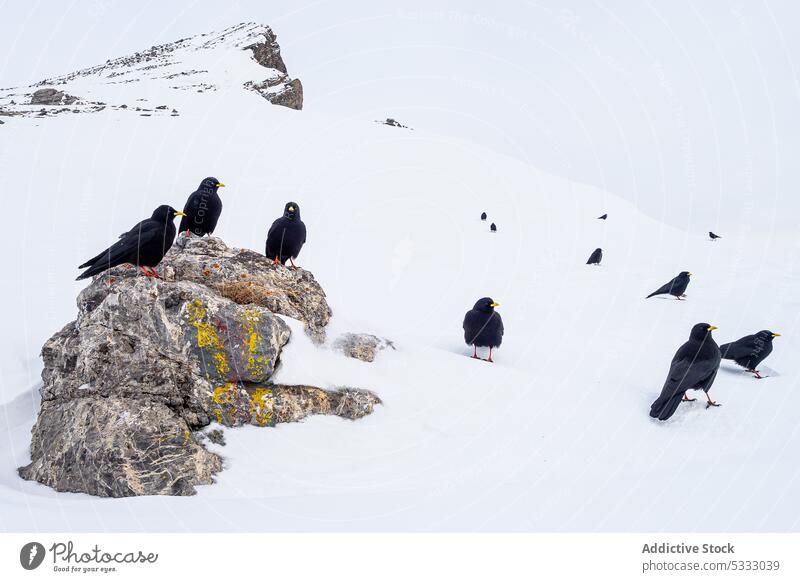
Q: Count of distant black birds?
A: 5